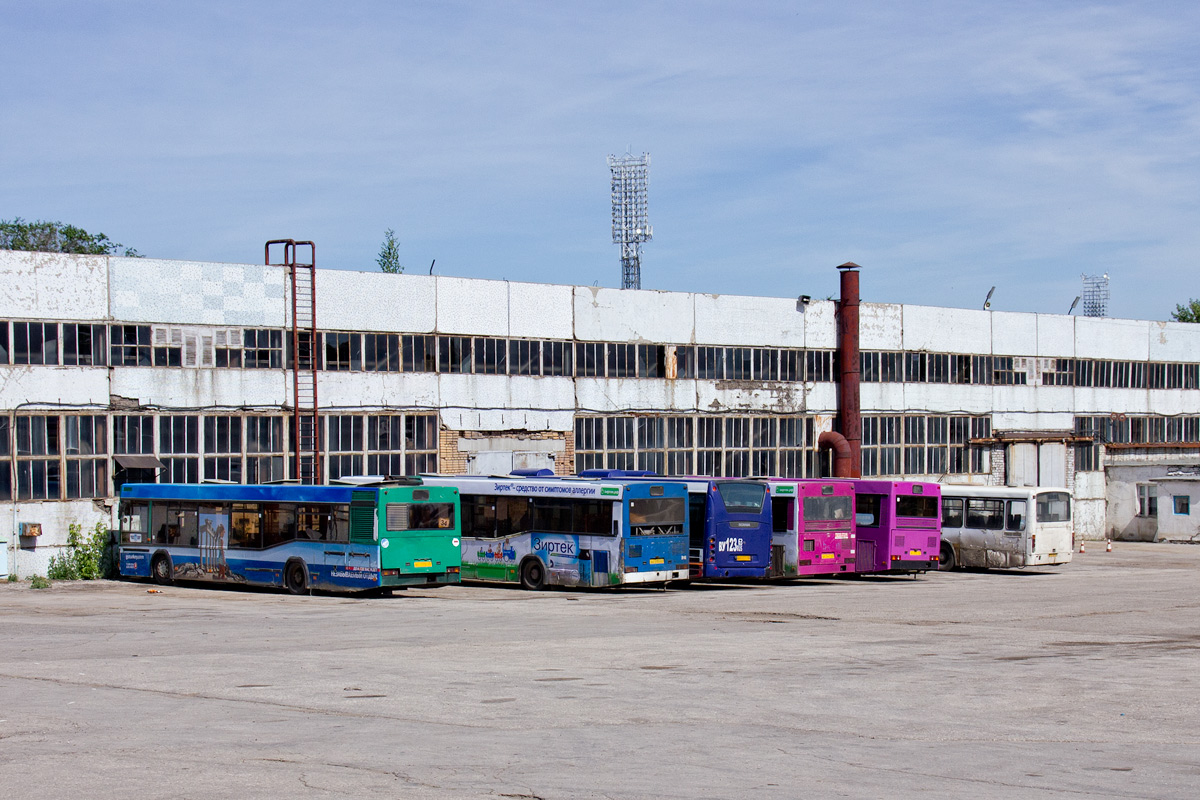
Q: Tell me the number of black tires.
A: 4